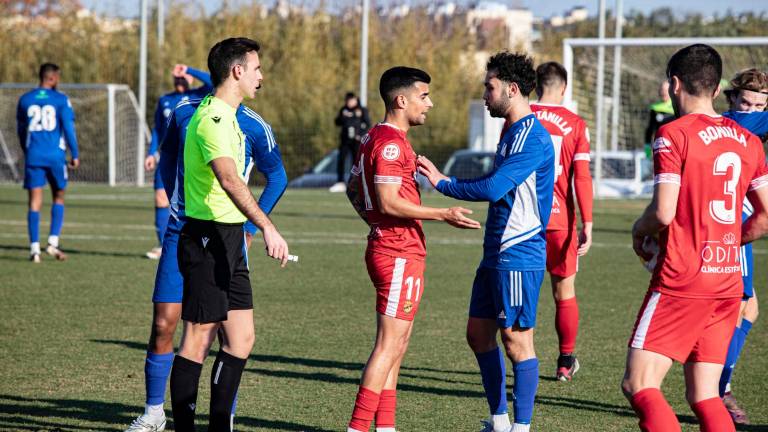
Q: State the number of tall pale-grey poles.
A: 5